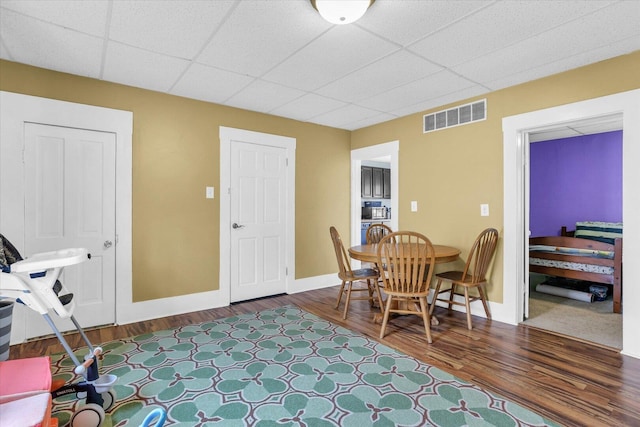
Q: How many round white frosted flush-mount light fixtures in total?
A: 1